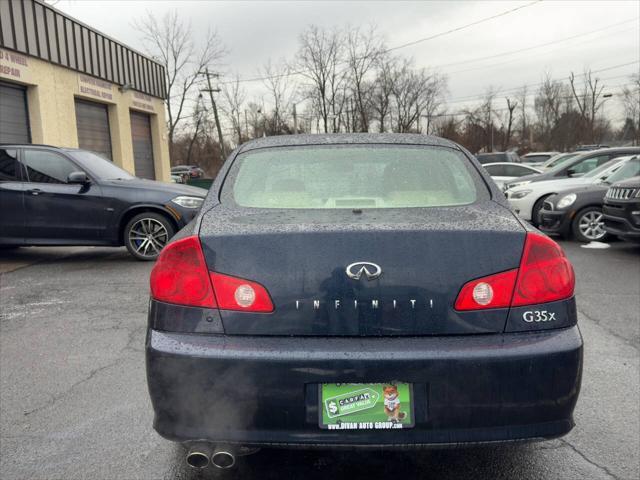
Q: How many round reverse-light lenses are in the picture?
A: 2